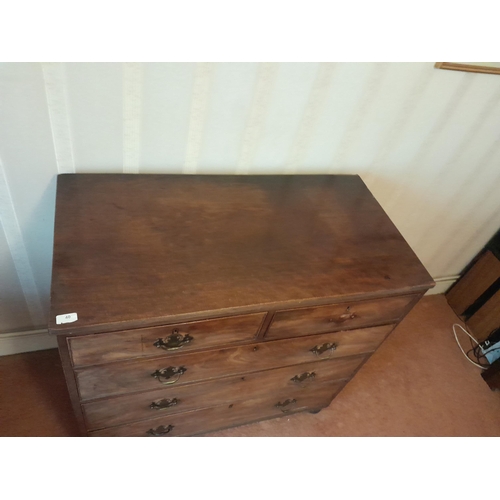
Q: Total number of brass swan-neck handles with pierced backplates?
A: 7